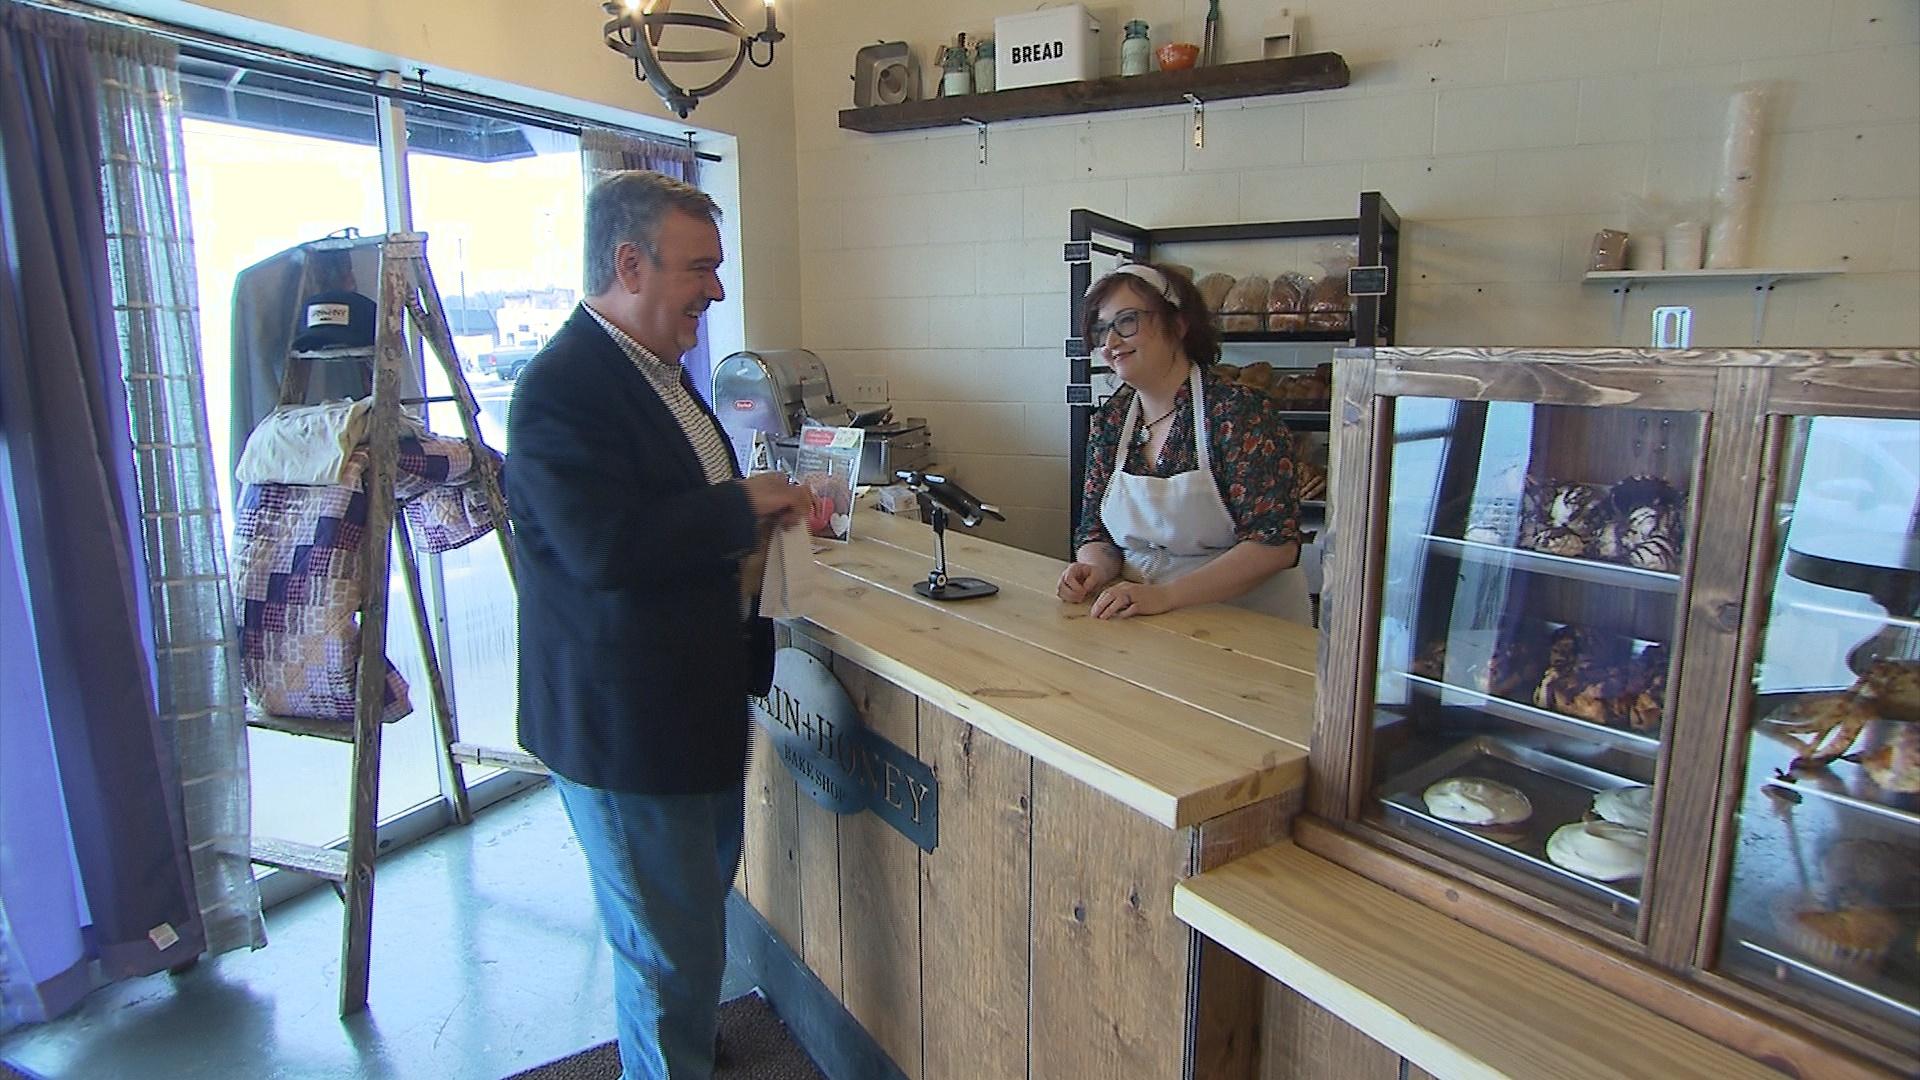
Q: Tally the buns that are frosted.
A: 3